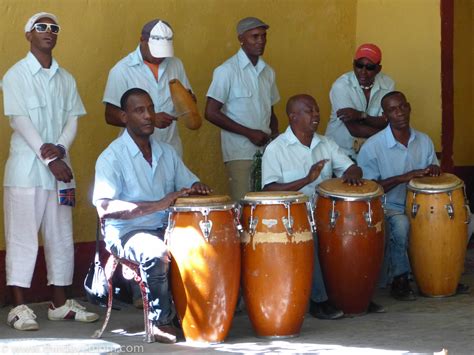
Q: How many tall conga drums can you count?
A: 4